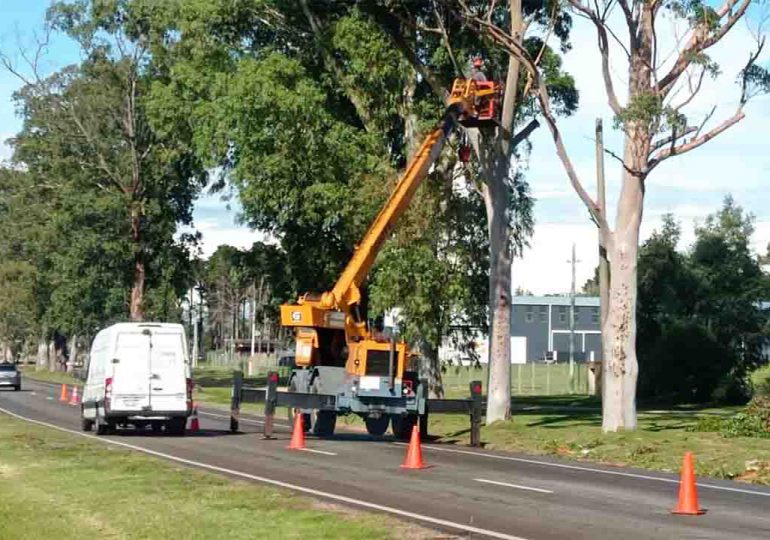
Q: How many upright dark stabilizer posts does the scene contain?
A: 4